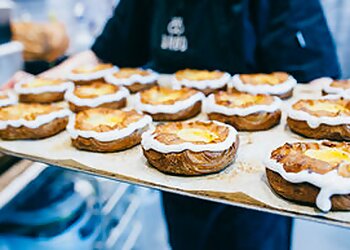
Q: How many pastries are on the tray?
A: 15